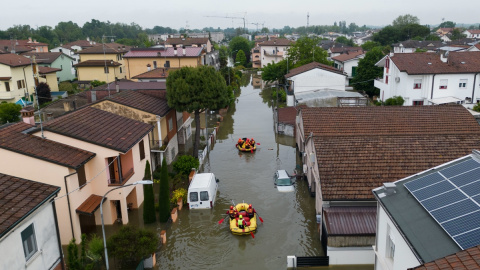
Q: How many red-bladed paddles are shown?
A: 5